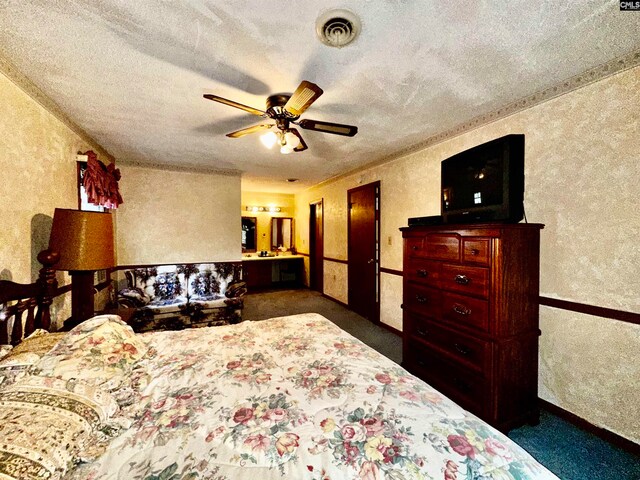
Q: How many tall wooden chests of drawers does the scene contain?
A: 1